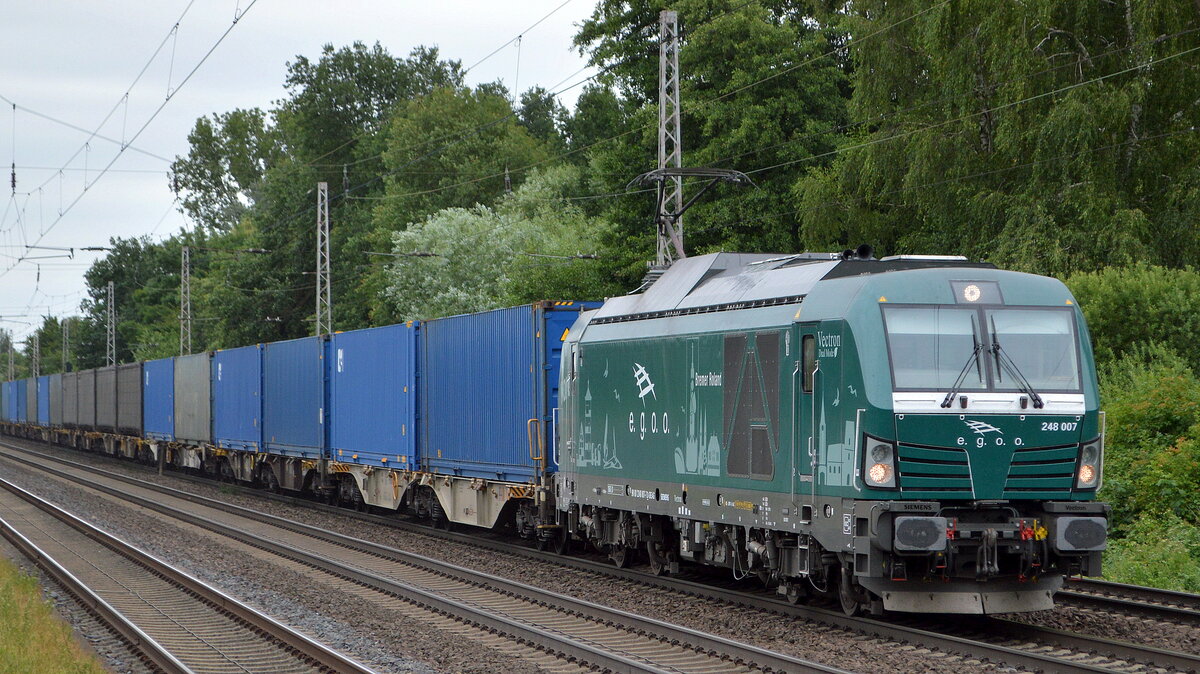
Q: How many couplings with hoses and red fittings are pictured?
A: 2